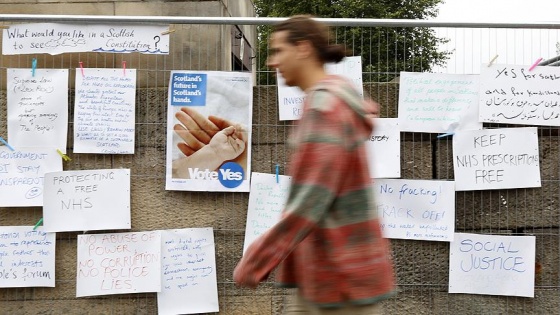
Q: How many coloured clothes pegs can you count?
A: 9